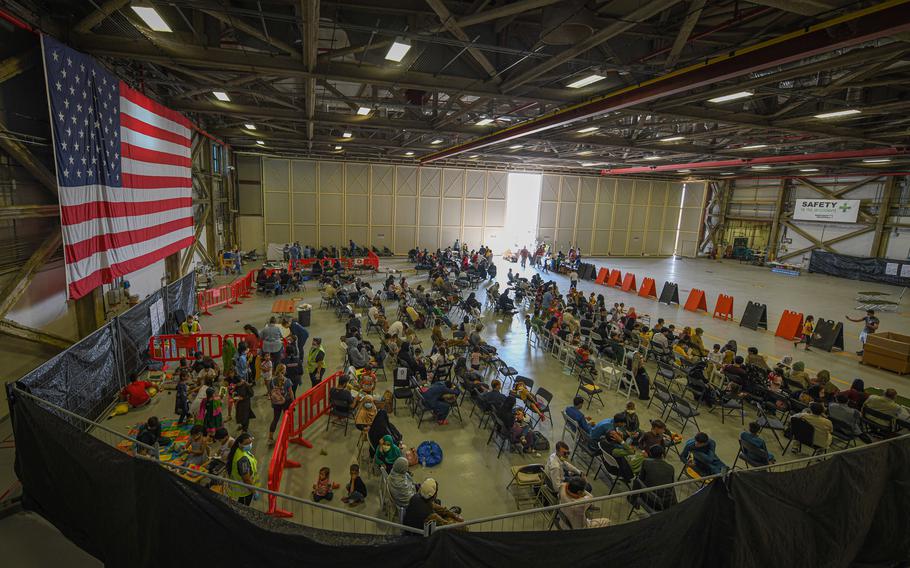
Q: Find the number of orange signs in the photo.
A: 7